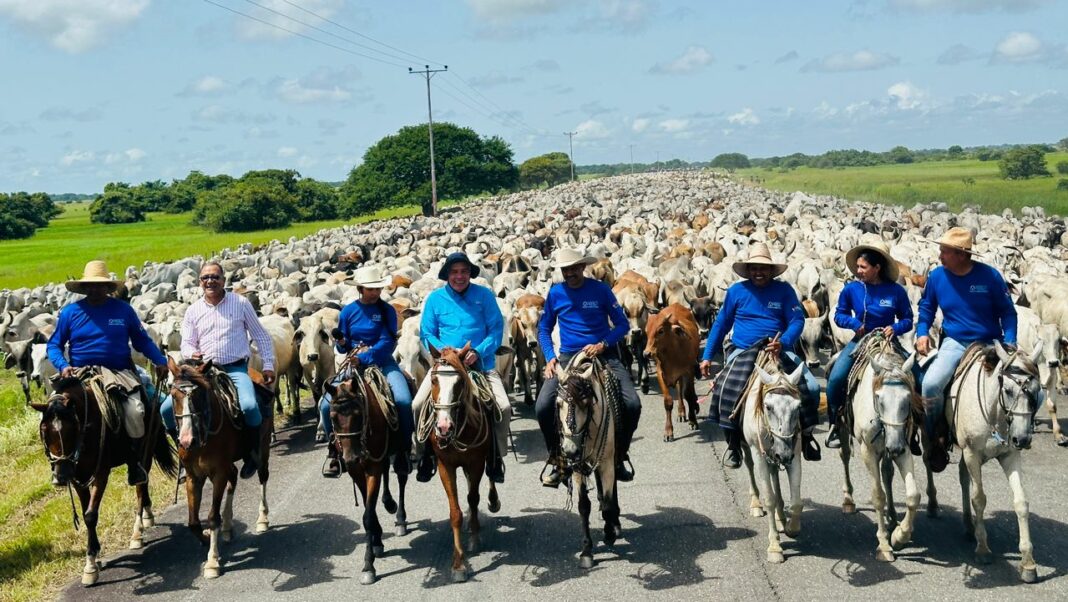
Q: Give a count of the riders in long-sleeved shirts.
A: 8